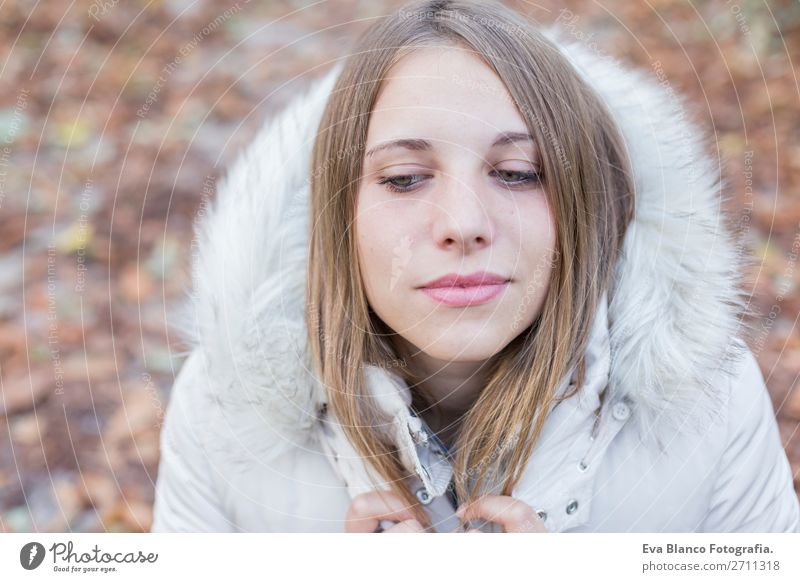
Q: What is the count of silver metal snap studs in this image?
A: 4